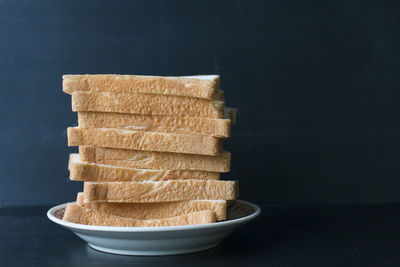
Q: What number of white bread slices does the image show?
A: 9